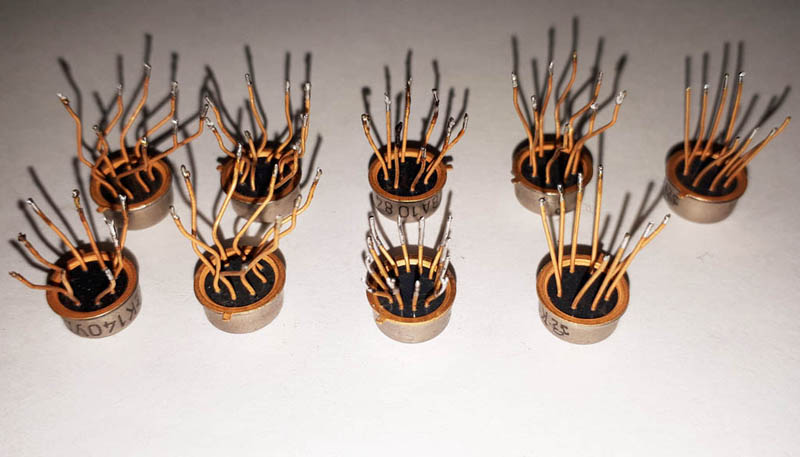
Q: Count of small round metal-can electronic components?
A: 9